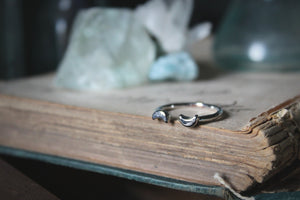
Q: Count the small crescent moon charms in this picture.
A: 2